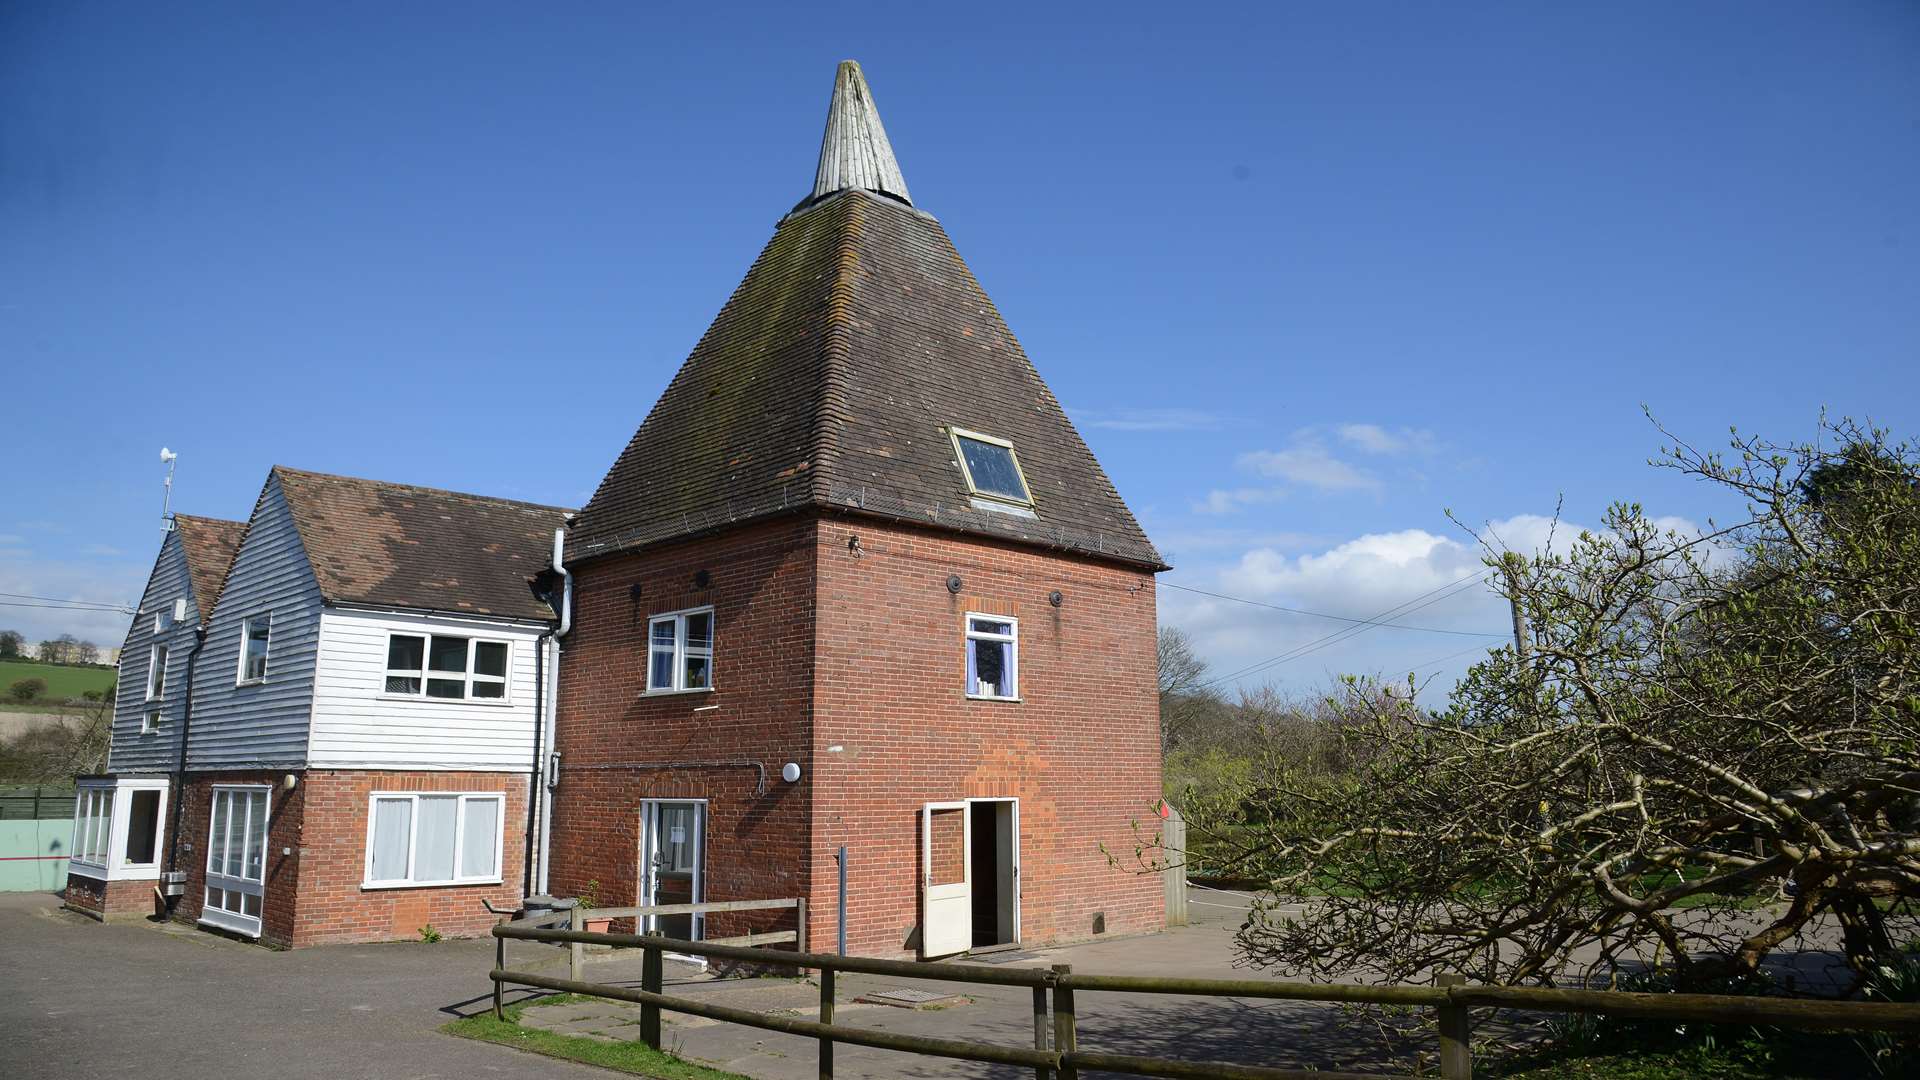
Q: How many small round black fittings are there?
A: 4